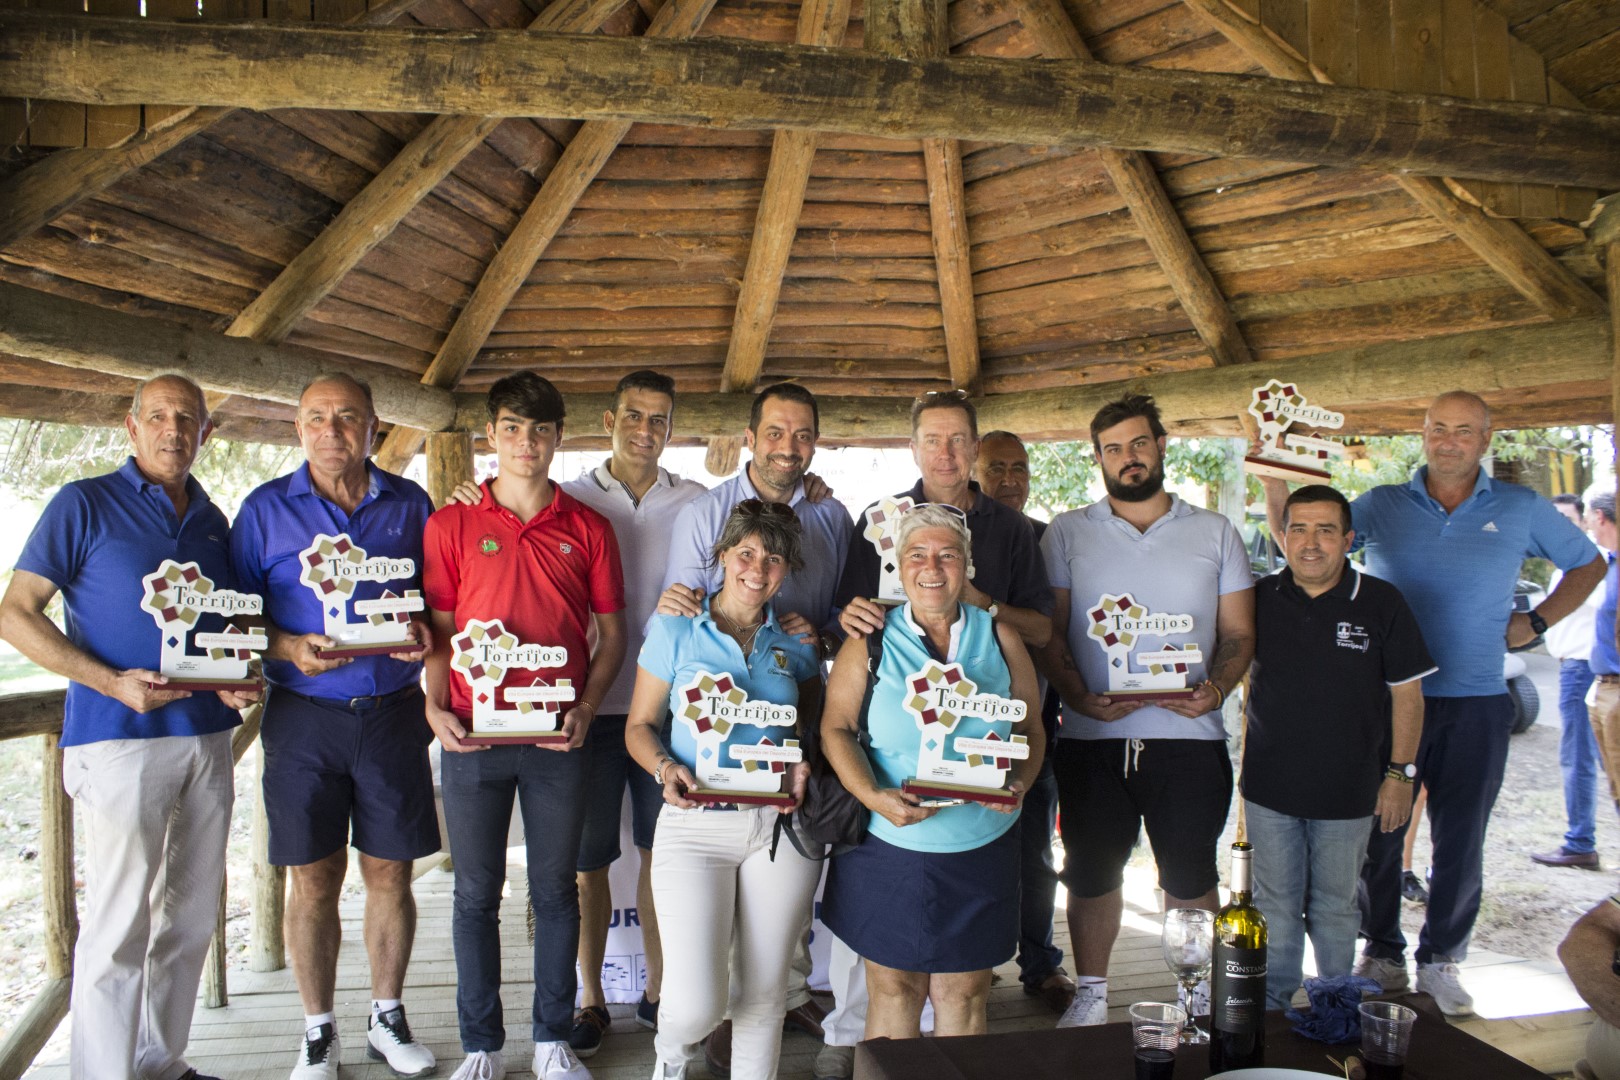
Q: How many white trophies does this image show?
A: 8